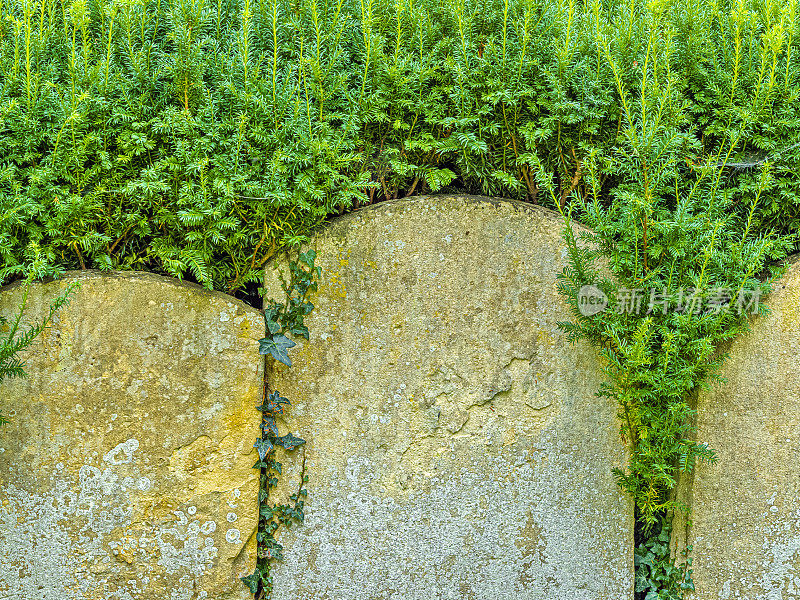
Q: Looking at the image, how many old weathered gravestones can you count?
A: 3